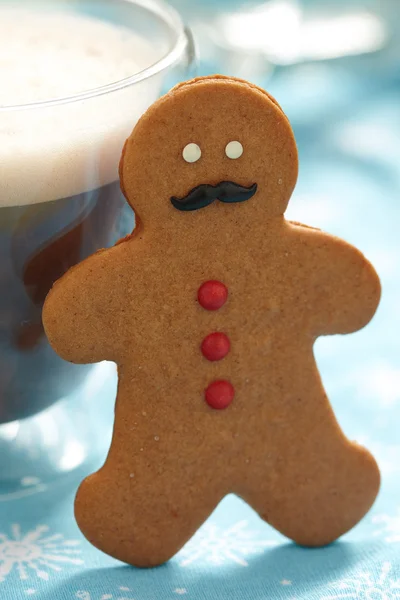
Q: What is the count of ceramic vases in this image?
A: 0